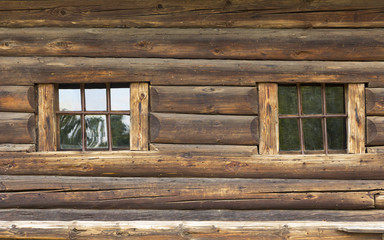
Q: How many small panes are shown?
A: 12